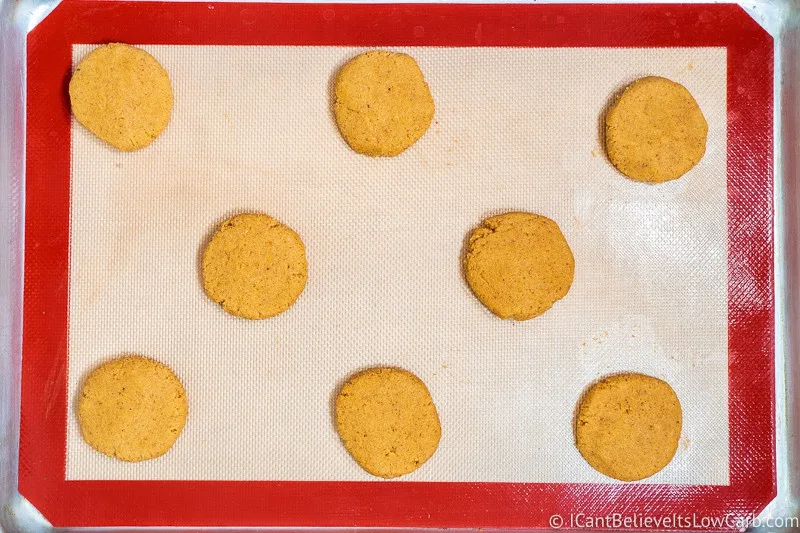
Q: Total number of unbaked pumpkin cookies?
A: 8